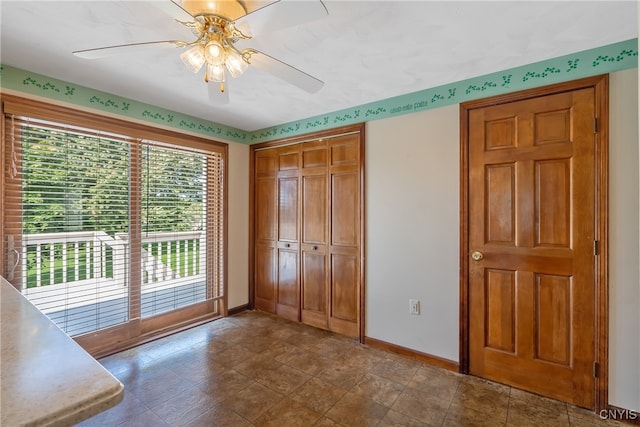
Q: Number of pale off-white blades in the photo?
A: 5